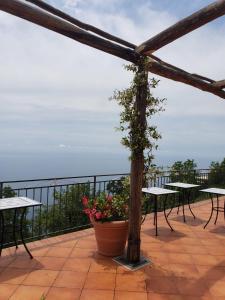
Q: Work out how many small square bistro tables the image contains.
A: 4